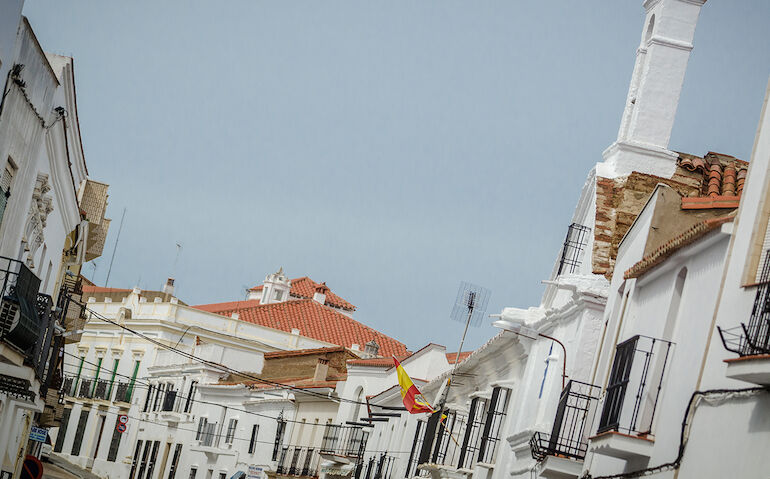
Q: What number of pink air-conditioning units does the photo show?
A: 0